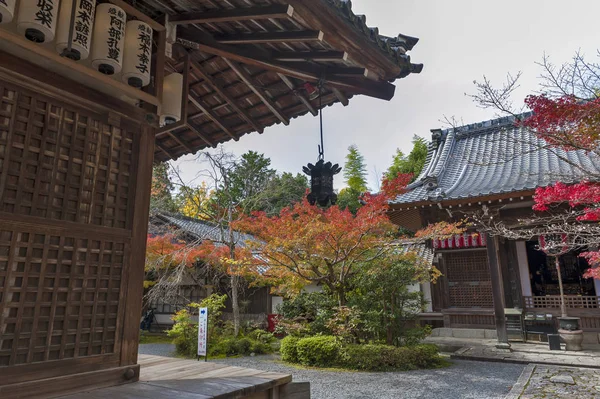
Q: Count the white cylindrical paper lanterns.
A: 6